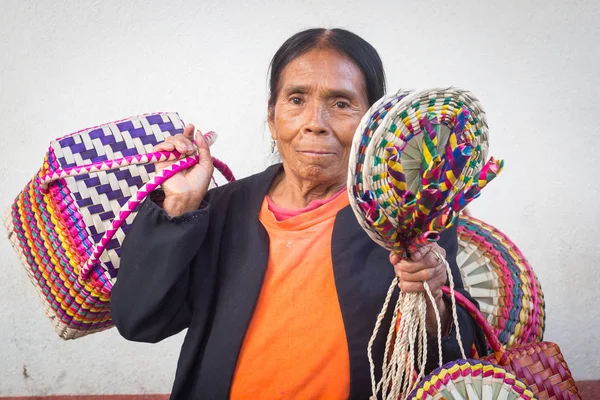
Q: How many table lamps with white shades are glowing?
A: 0